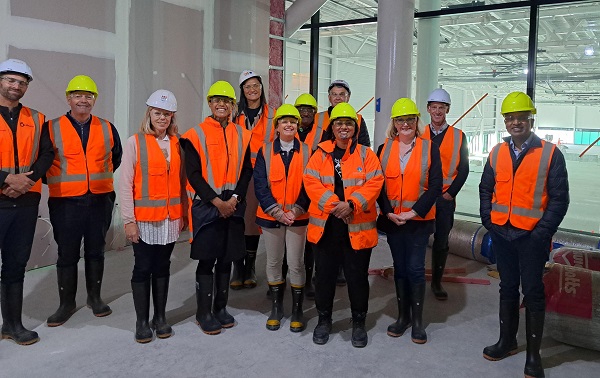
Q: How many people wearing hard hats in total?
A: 12